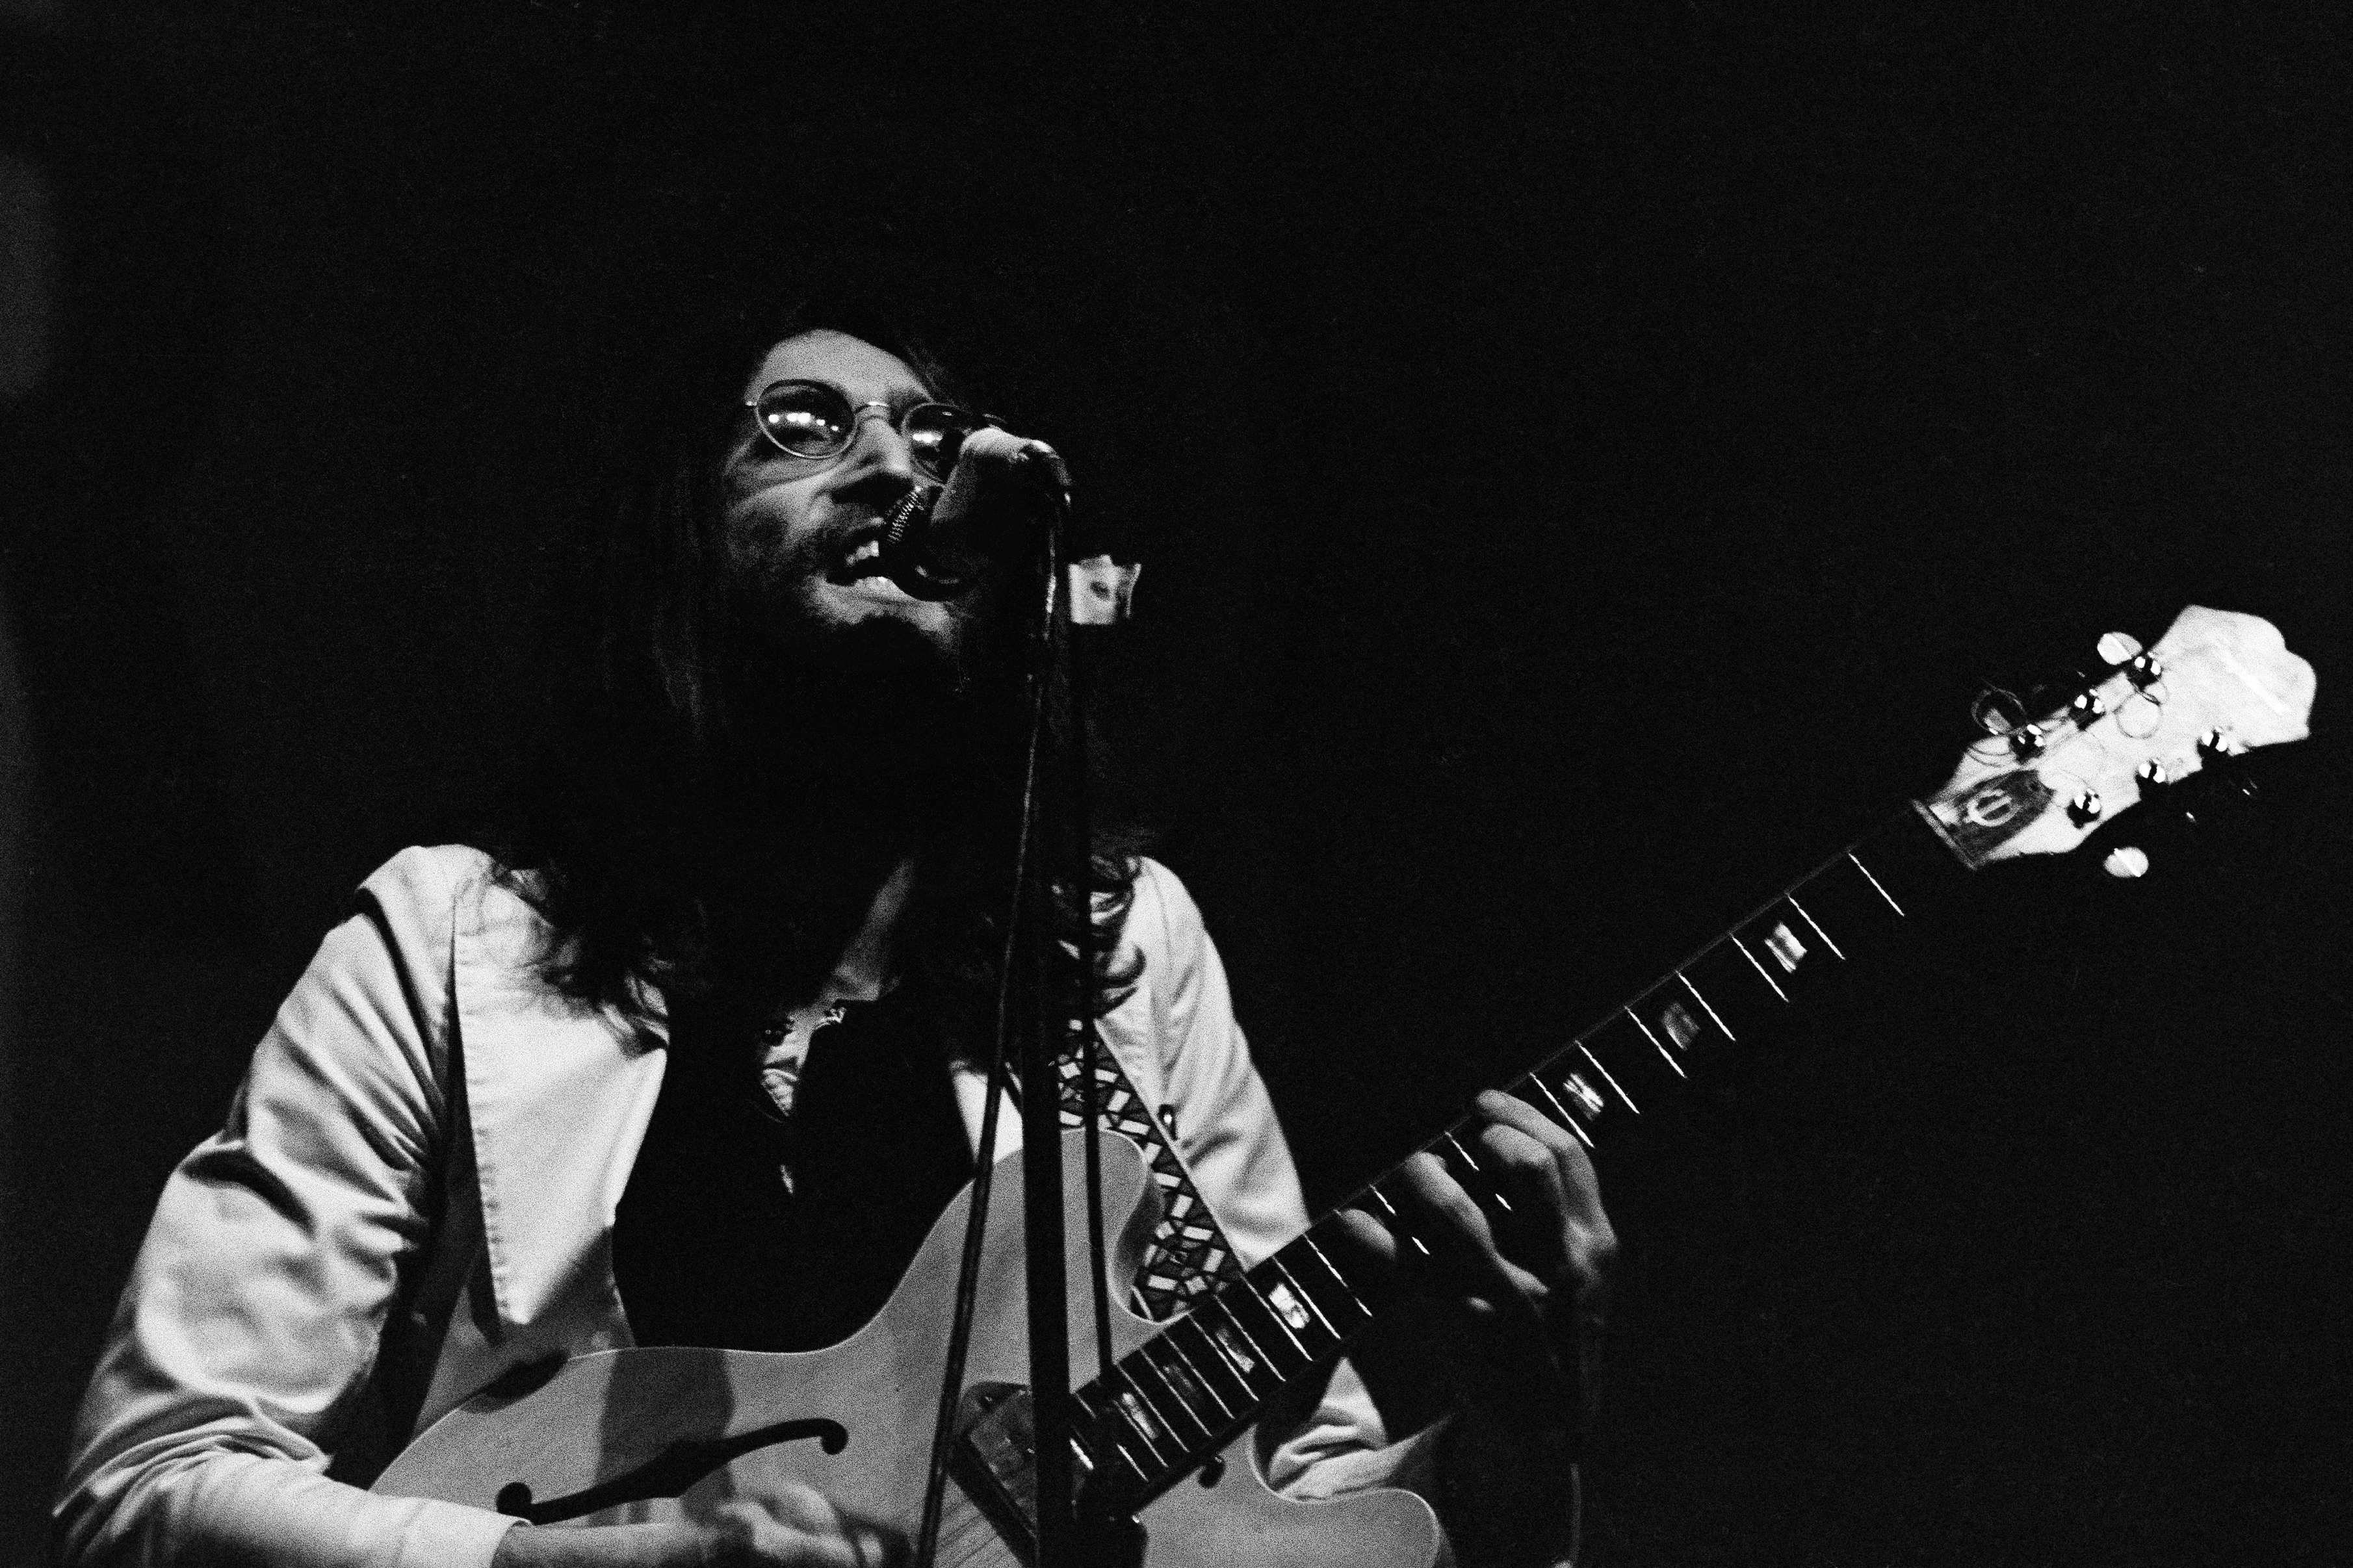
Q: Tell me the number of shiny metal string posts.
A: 6